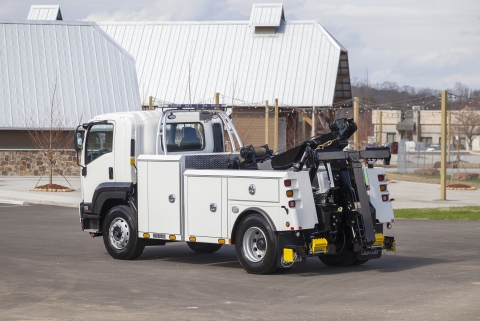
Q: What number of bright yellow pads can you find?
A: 4